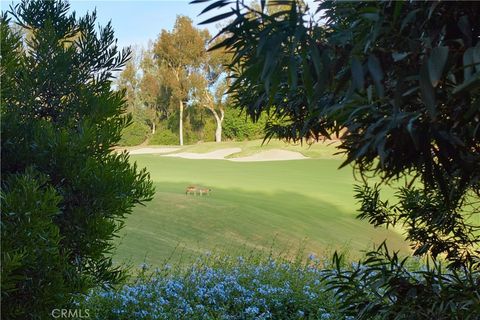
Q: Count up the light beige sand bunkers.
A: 3